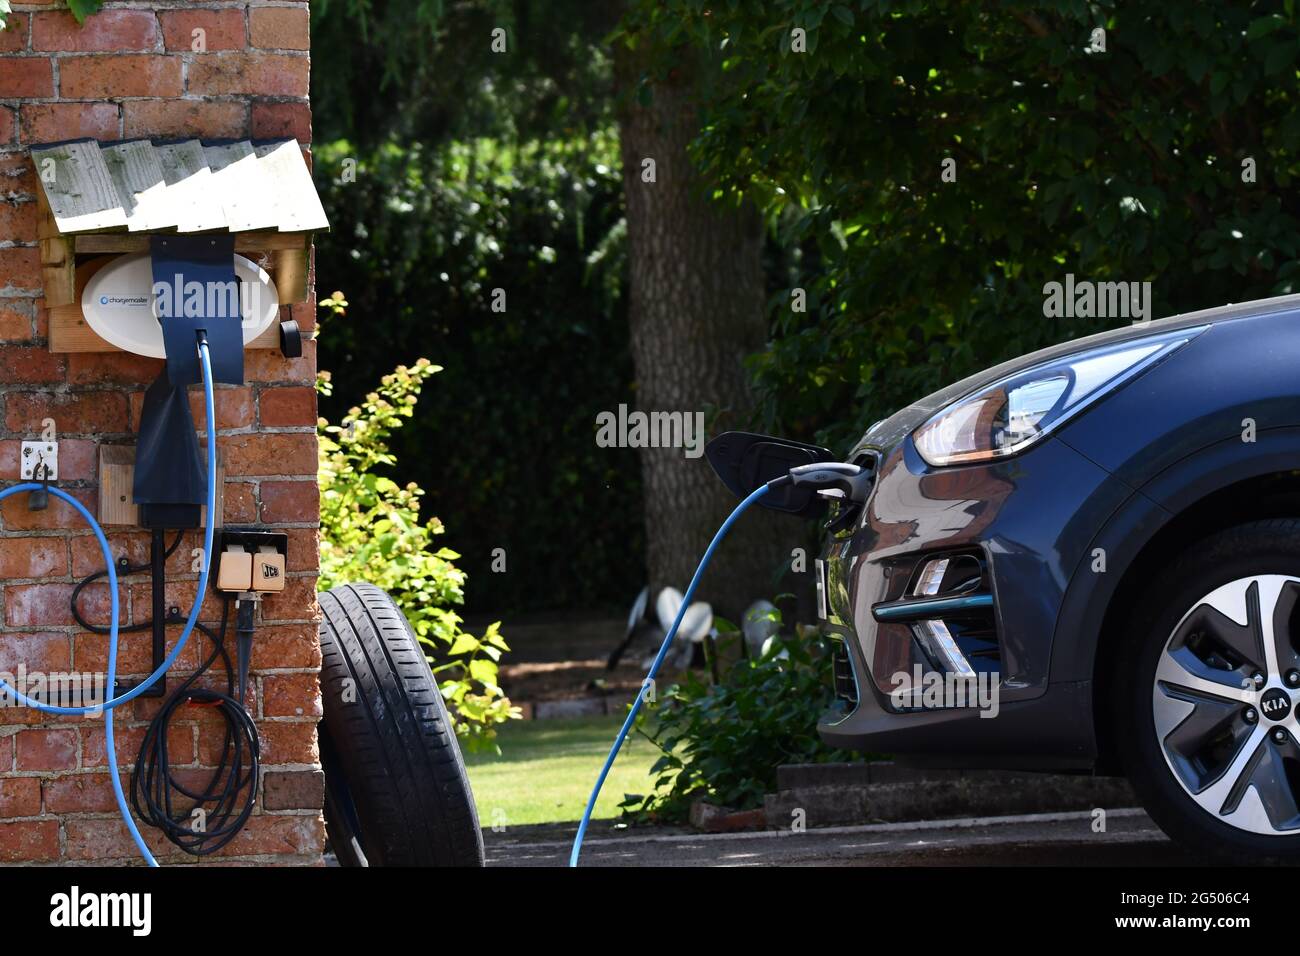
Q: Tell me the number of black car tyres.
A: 2